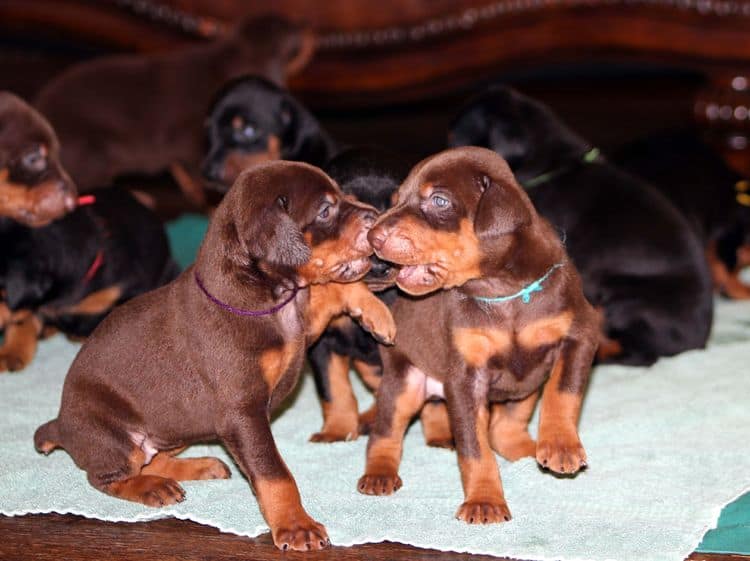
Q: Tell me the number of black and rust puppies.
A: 5